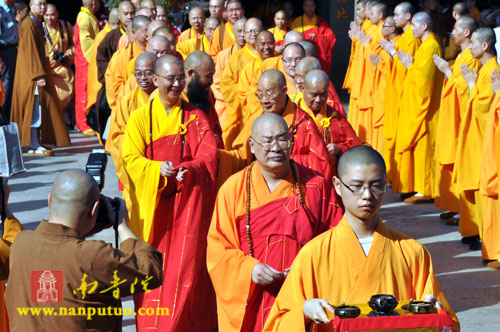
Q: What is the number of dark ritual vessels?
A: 3